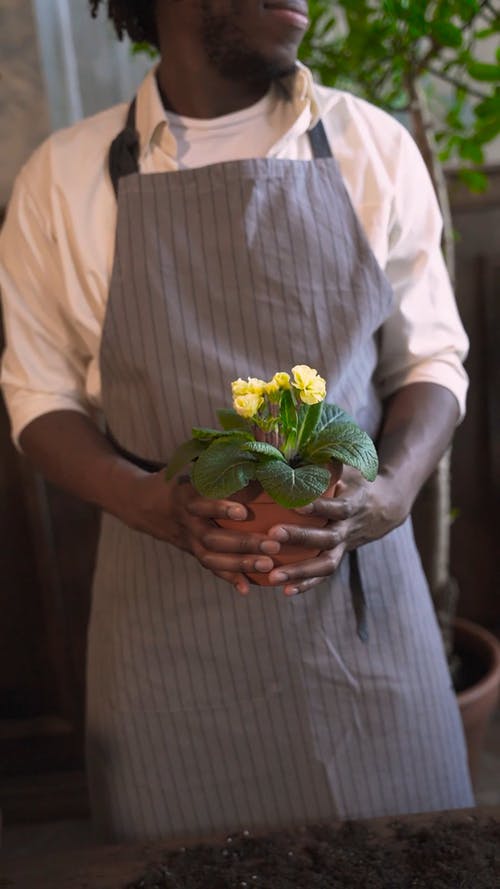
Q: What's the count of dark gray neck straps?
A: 2